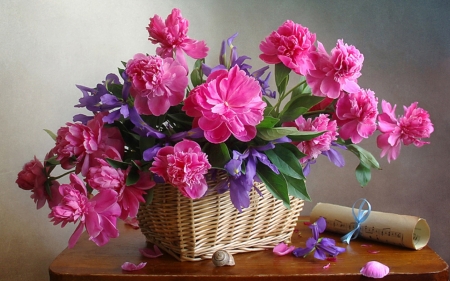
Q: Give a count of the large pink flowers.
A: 13